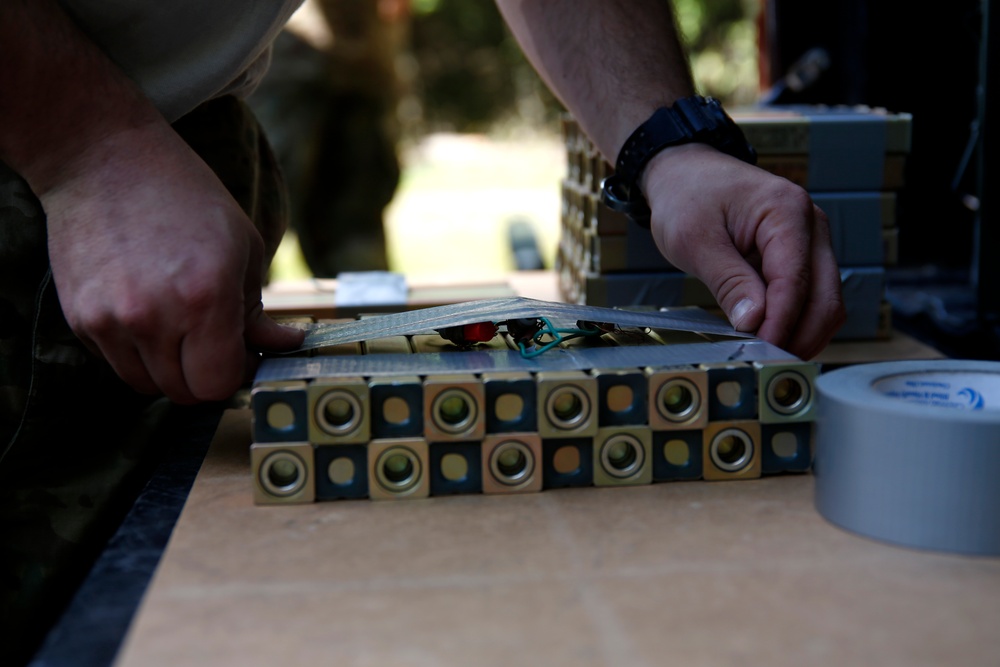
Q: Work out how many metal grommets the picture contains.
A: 10